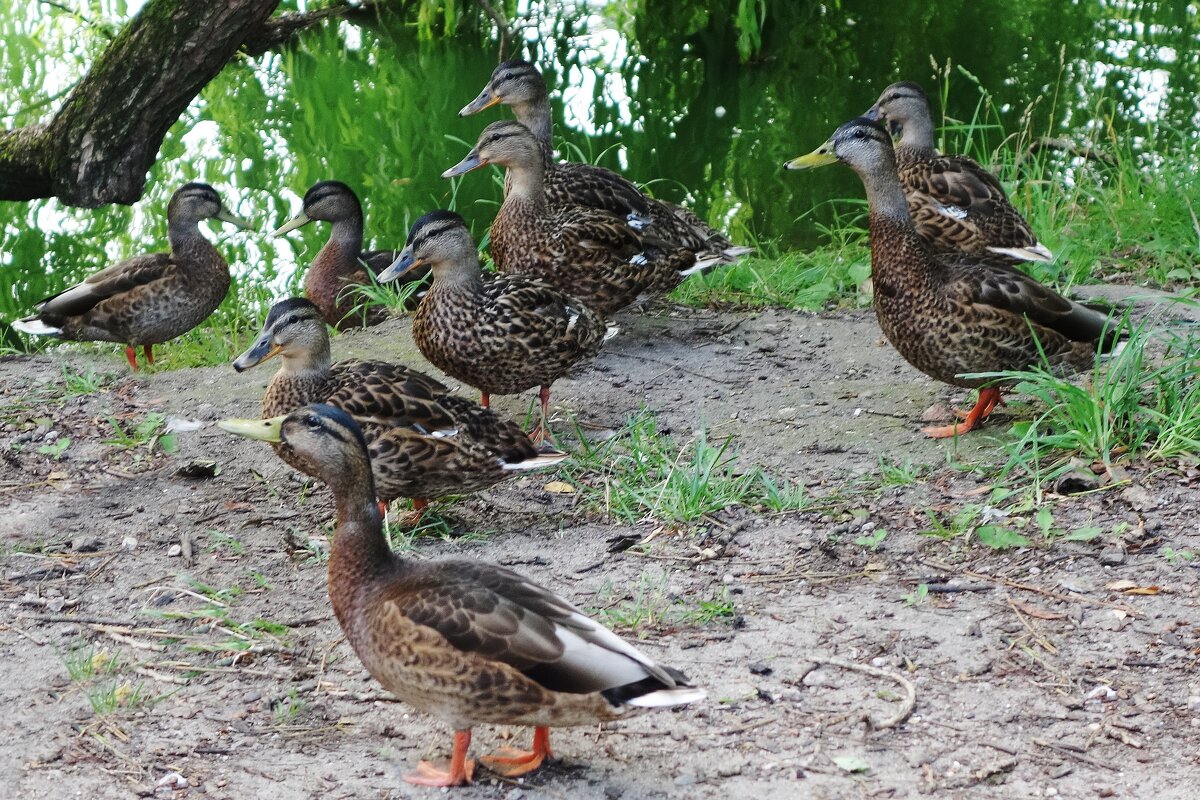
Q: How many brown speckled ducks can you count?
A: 9